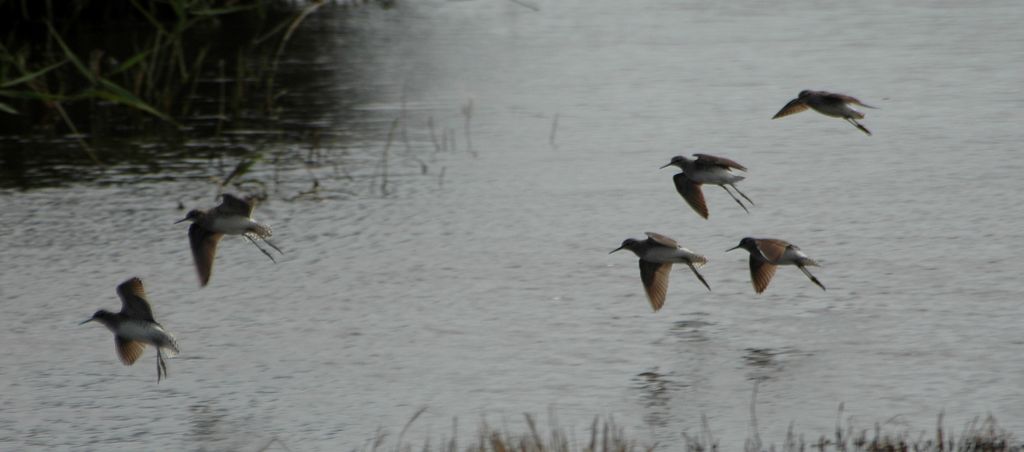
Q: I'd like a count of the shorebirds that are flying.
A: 6